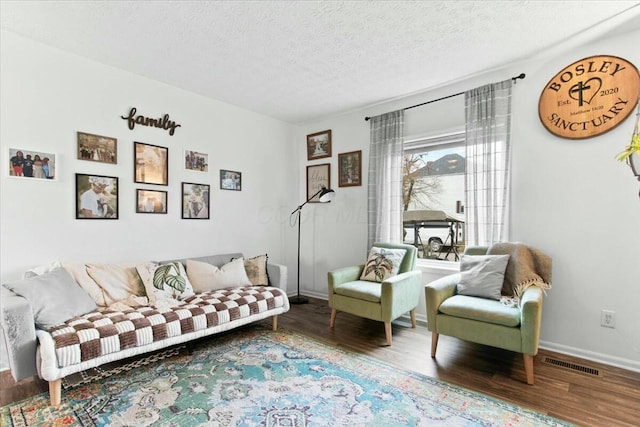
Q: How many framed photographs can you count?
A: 10